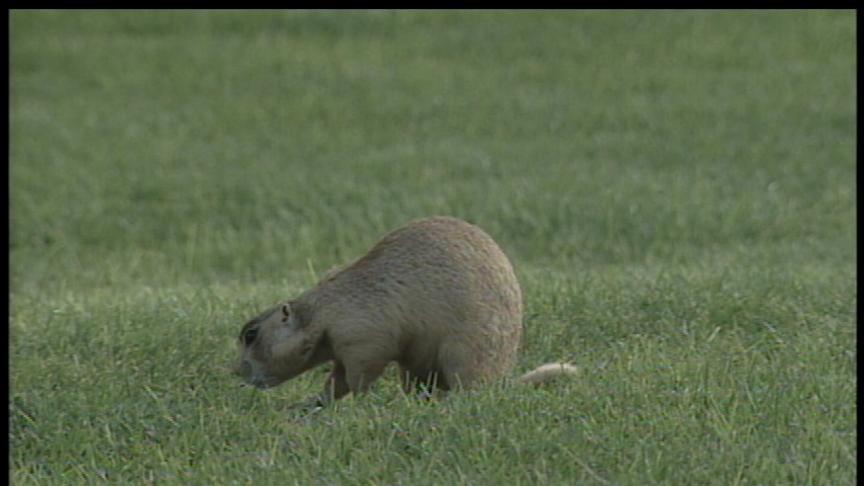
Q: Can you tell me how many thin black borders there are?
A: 3